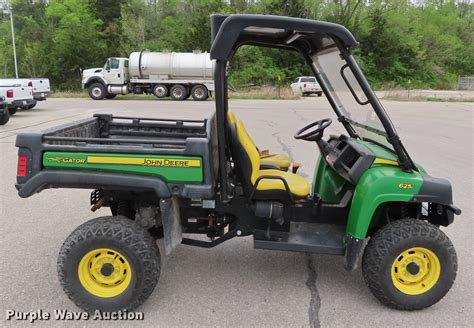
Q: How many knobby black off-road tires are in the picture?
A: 2